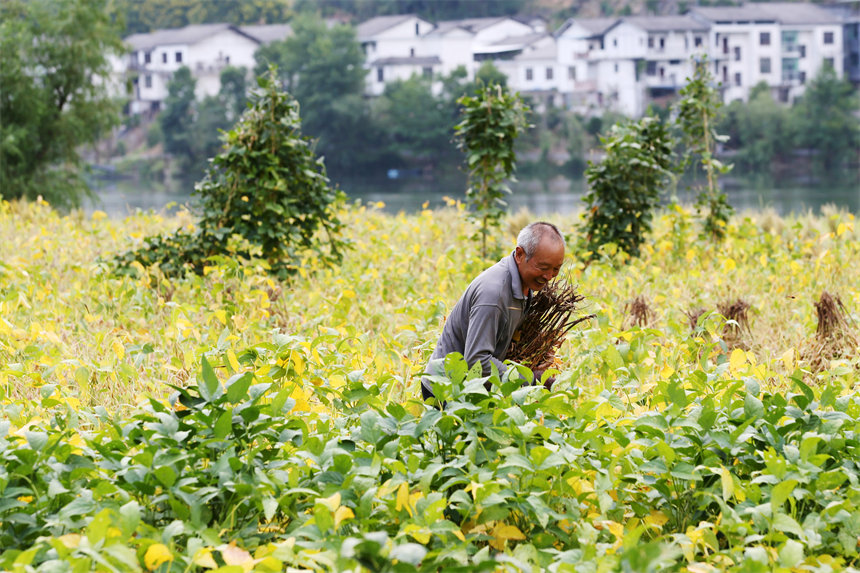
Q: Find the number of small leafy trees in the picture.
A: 4